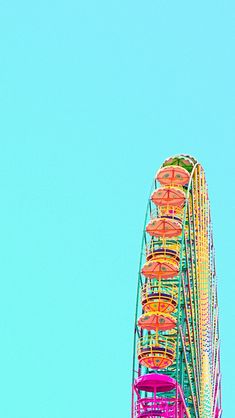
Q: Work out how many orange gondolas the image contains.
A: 5